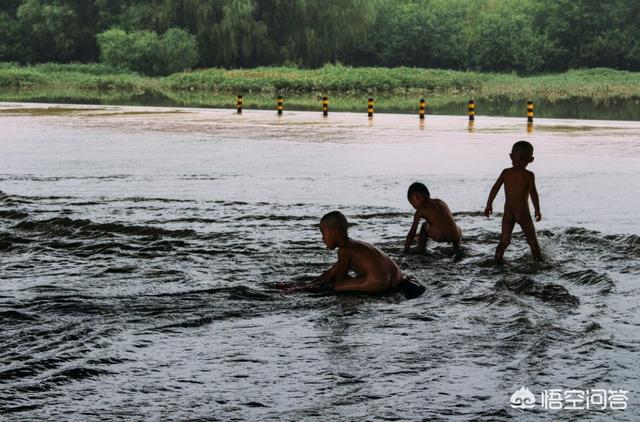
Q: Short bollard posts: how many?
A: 7